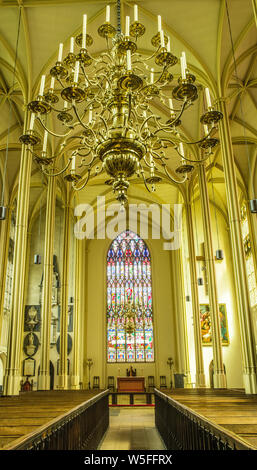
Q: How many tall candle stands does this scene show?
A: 2